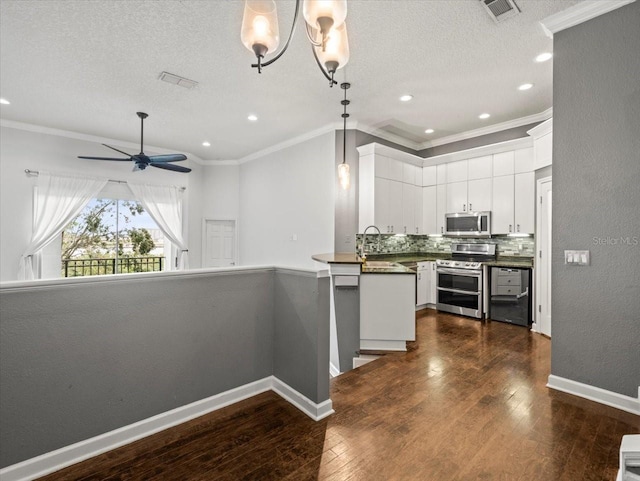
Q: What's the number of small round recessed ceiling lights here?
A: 8